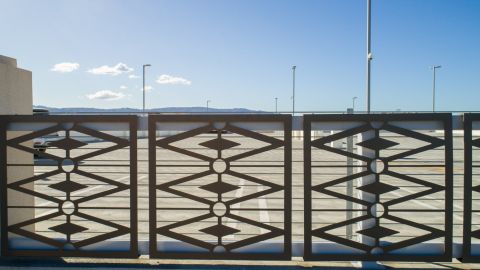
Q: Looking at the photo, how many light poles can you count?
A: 7